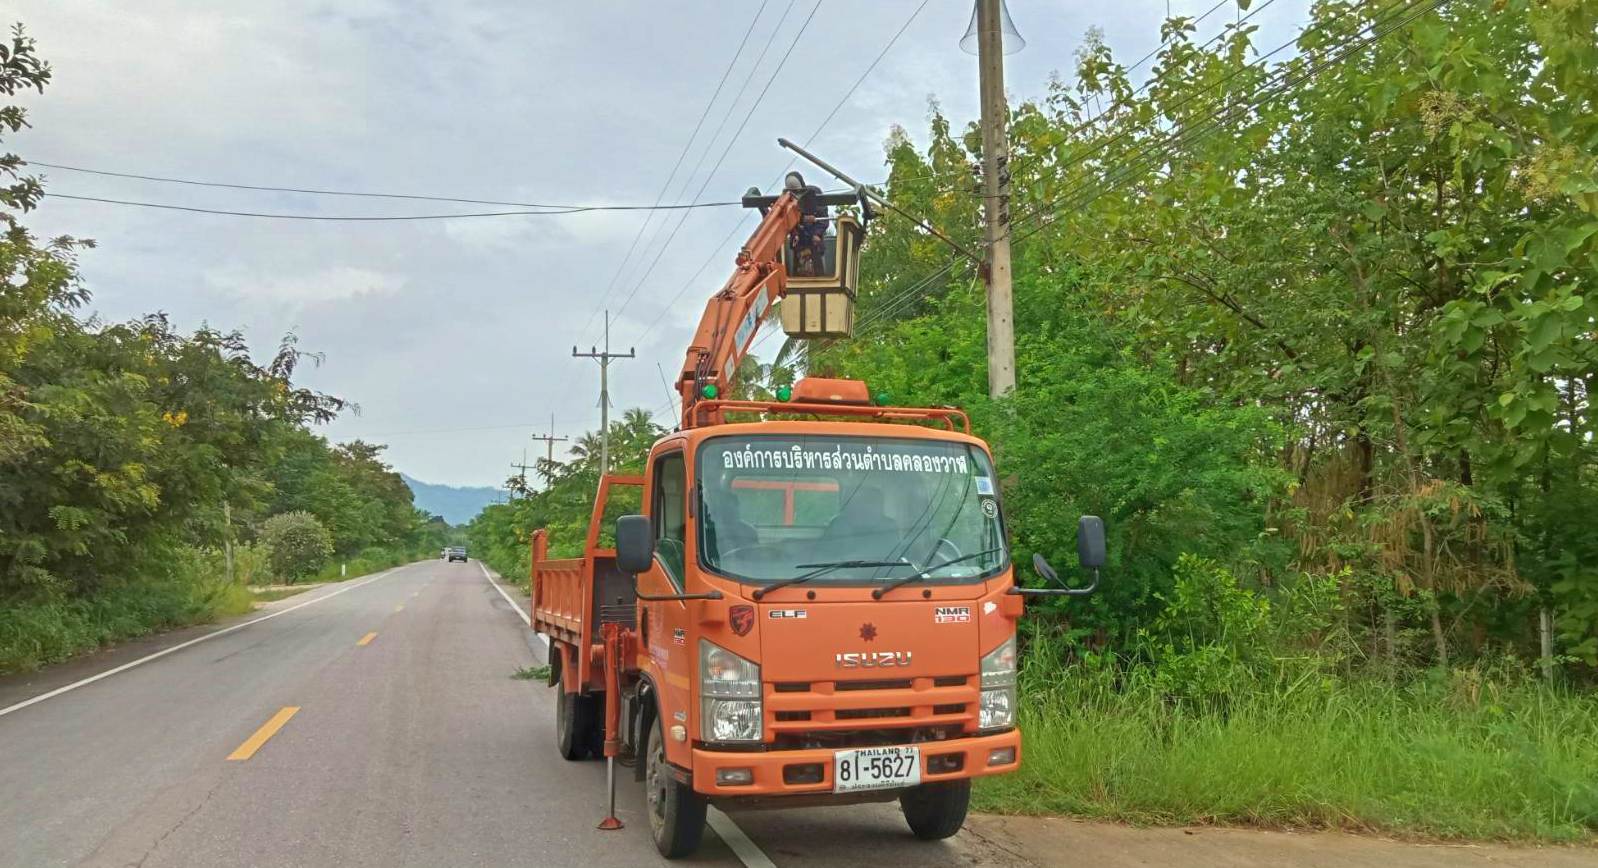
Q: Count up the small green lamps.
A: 3